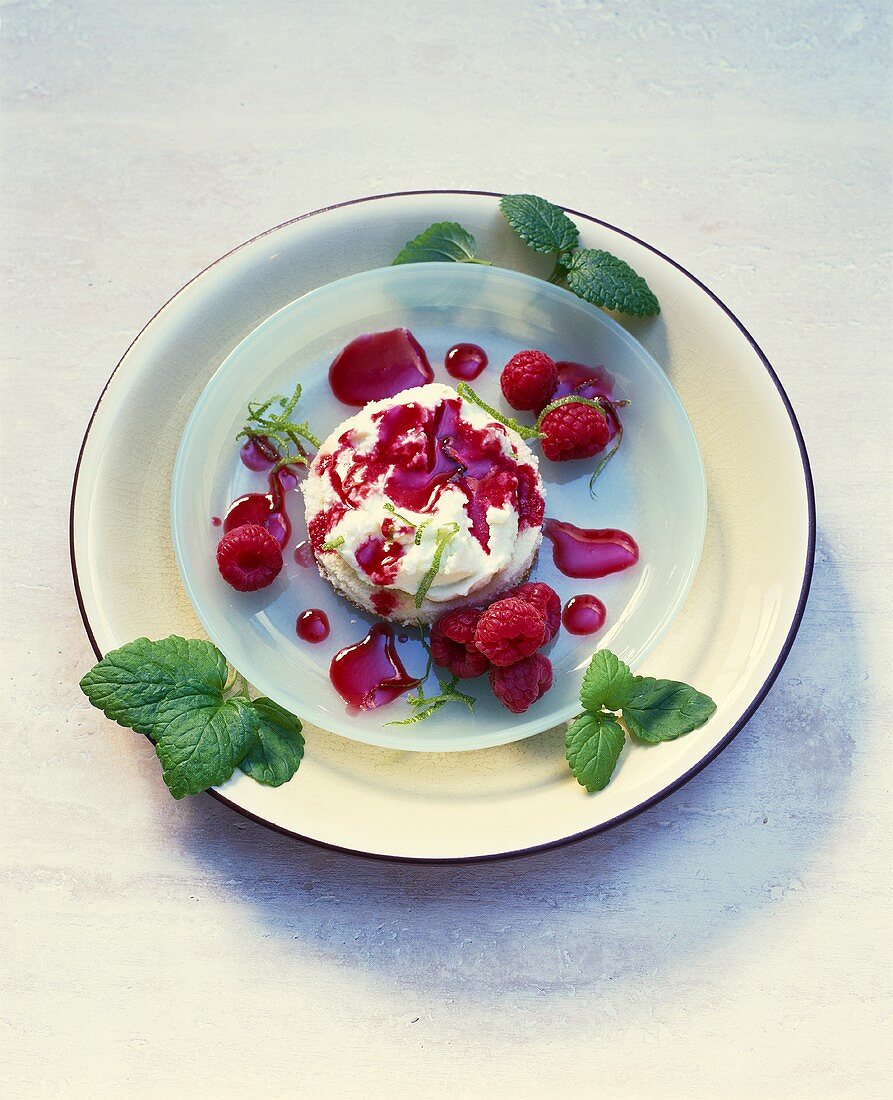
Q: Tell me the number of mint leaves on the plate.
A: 9